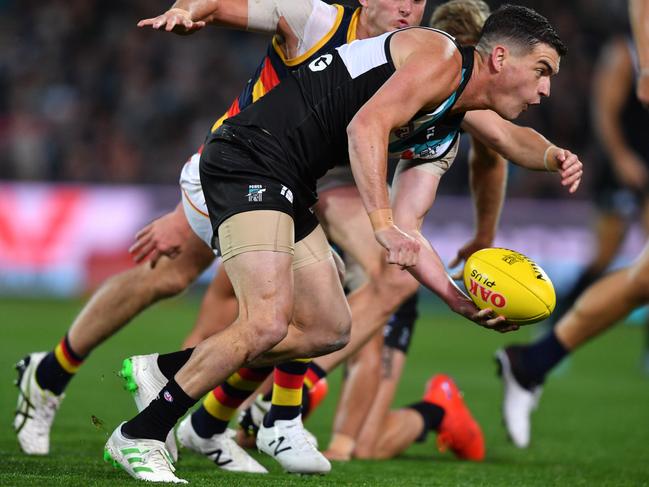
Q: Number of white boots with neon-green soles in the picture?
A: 2